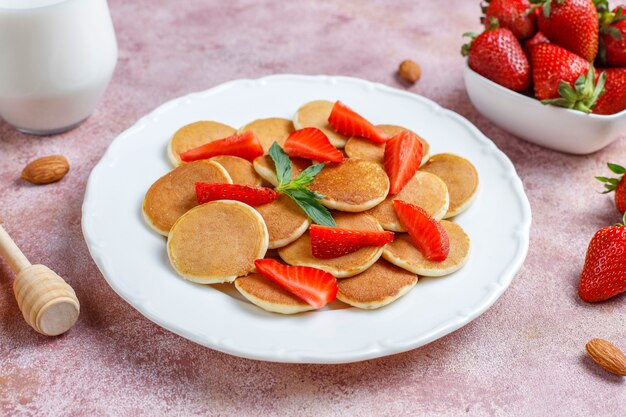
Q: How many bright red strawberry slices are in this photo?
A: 8